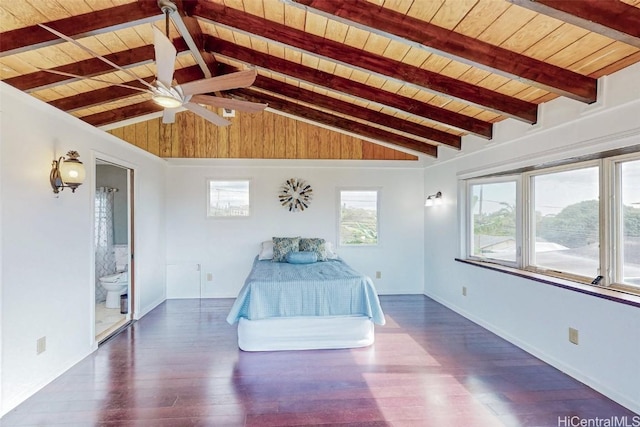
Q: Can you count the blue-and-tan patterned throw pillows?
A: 2